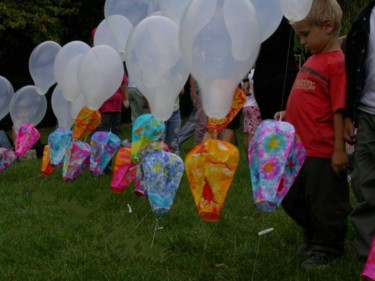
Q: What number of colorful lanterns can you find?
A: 15